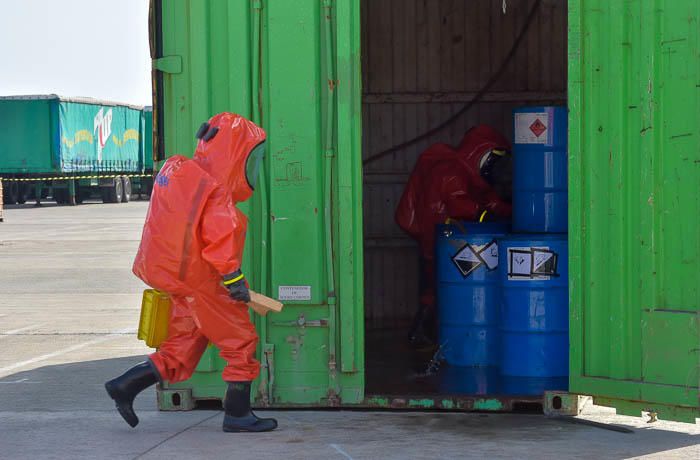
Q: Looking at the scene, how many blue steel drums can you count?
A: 3